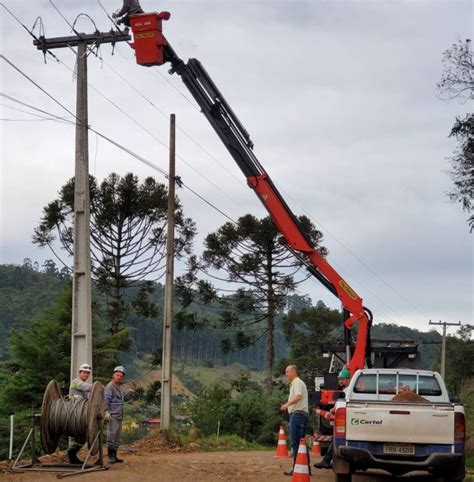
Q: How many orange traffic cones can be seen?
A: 3